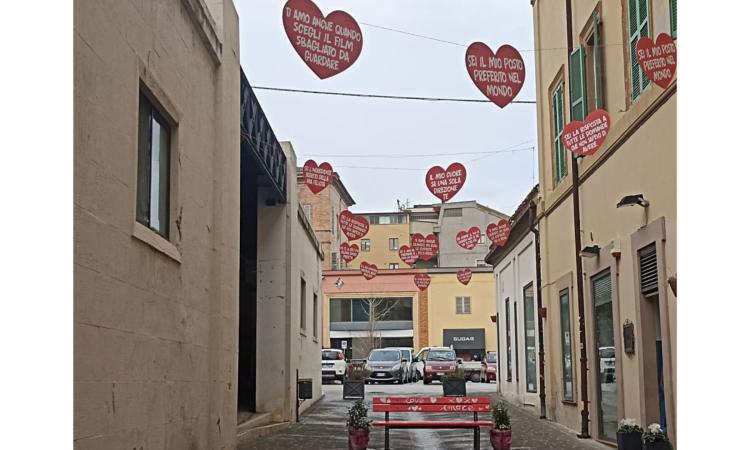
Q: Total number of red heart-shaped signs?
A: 15